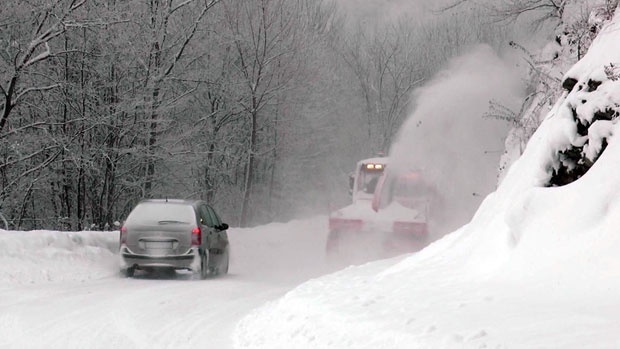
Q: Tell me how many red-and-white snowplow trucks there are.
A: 1